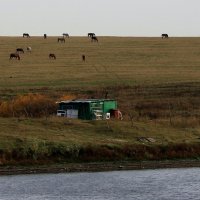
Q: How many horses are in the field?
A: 12